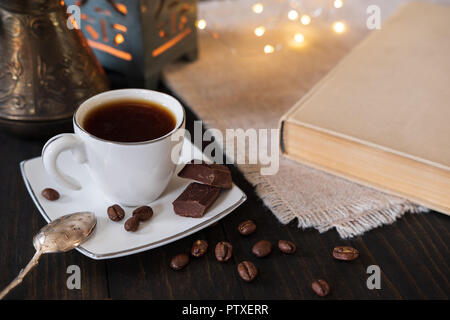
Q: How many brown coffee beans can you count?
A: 13